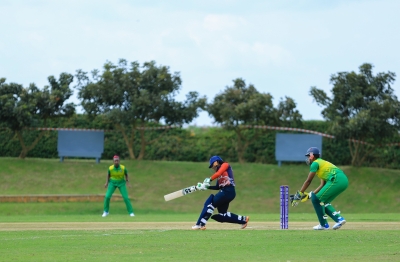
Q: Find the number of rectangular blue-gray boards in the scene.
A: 2